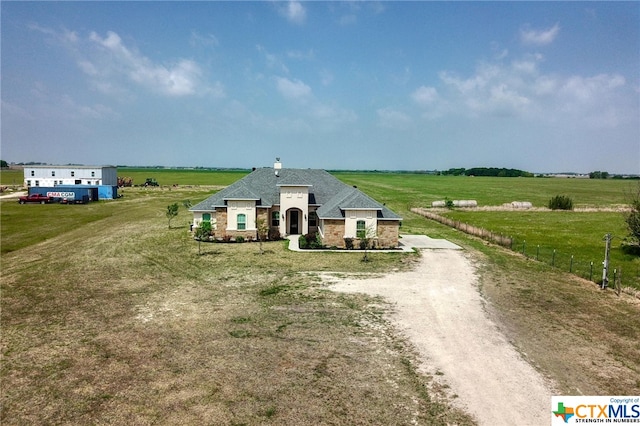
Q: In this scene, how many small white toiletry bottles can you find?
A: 0